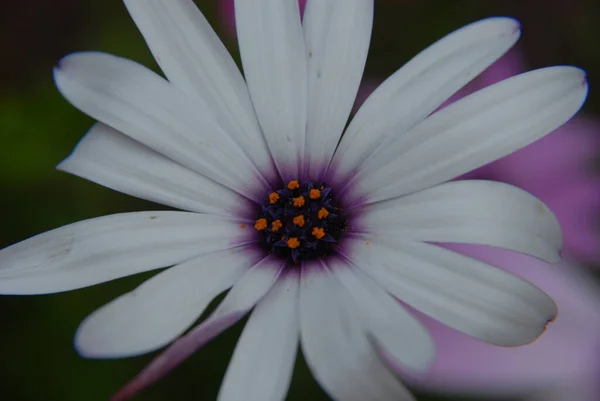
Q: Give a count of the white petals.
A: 15